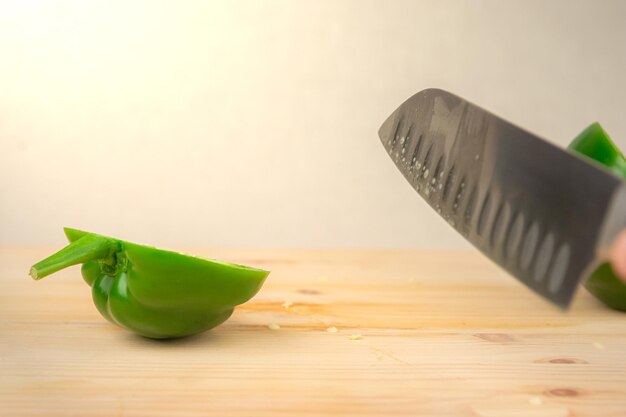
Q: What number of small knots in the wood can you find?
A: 4